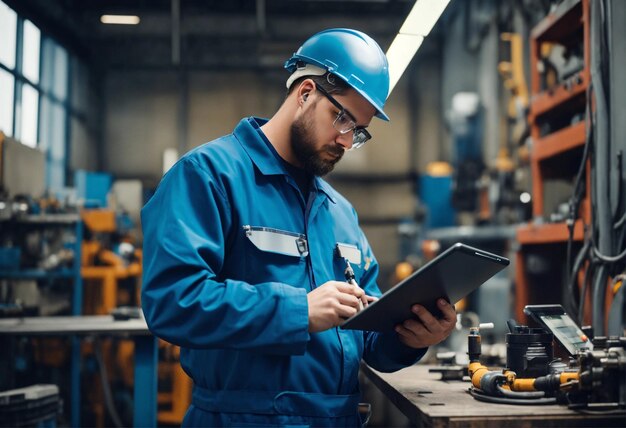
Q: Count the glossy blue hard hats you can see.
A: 1